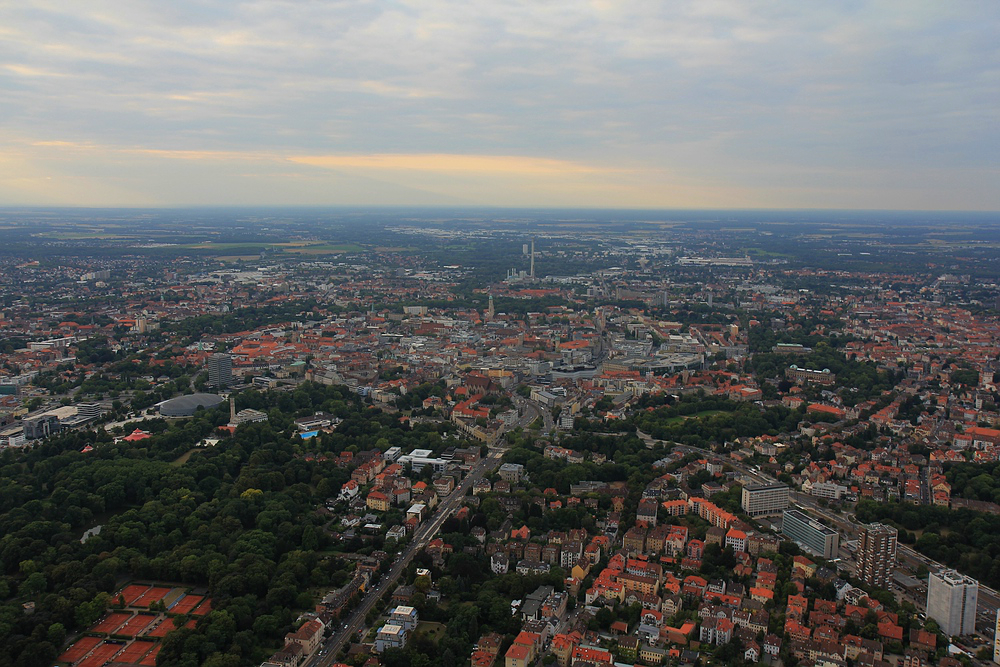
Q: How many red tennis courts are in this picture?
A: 12